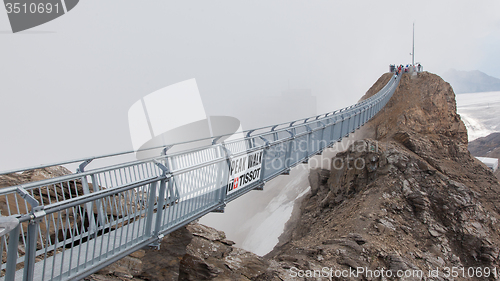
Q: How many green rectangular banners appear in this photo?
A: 0